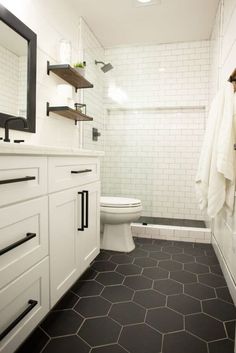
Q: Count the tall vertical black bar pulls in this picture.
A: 2